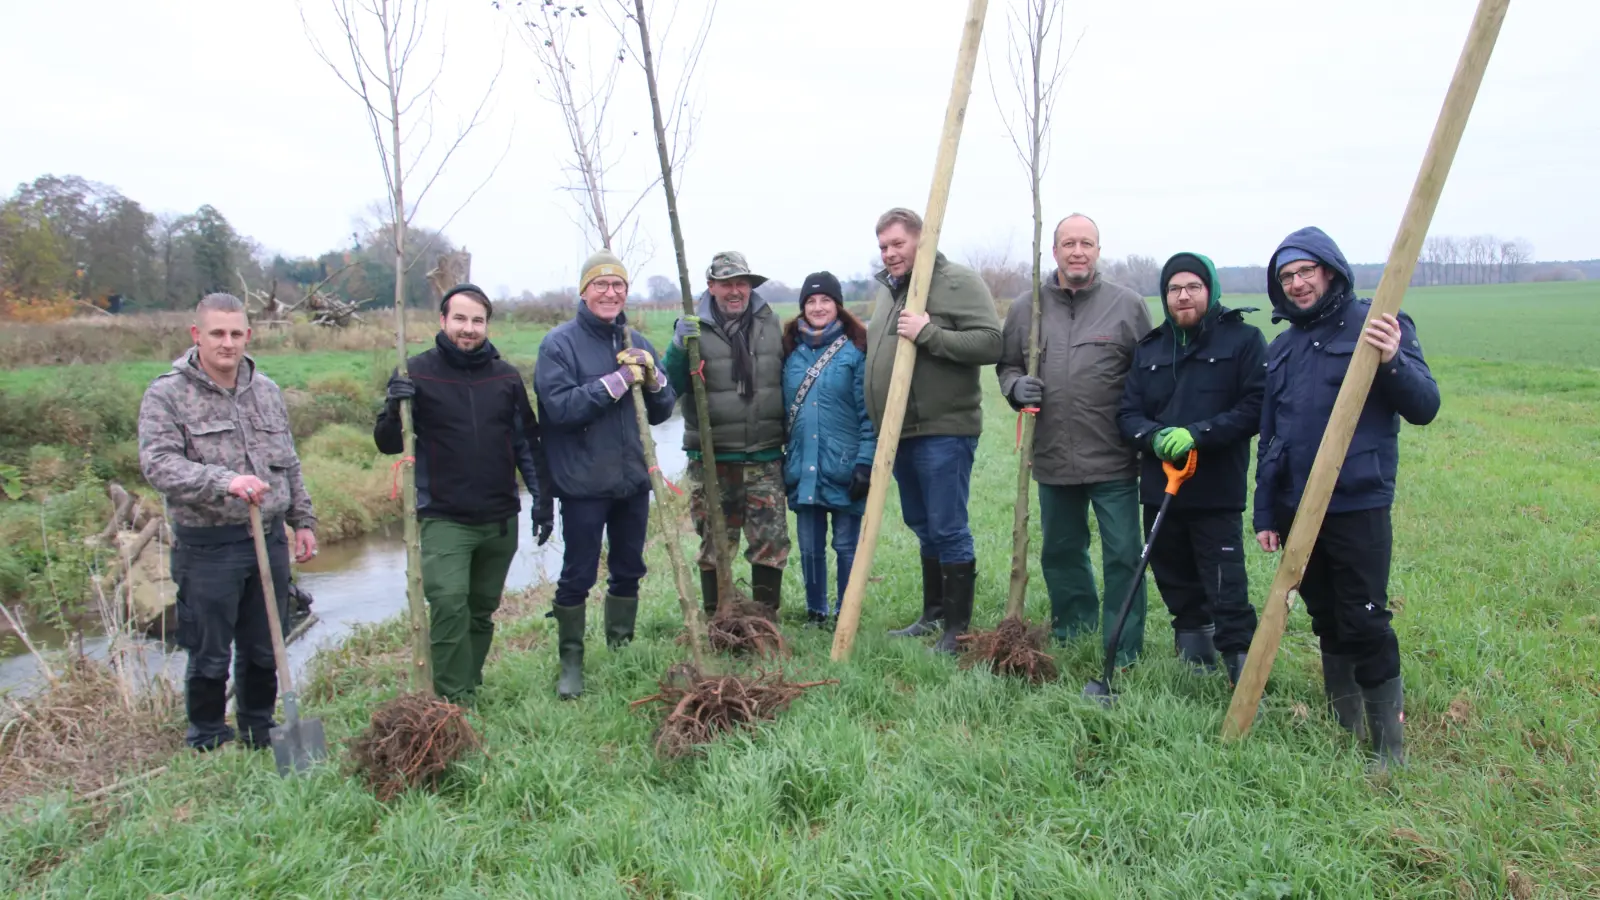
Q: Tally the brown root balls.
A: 4